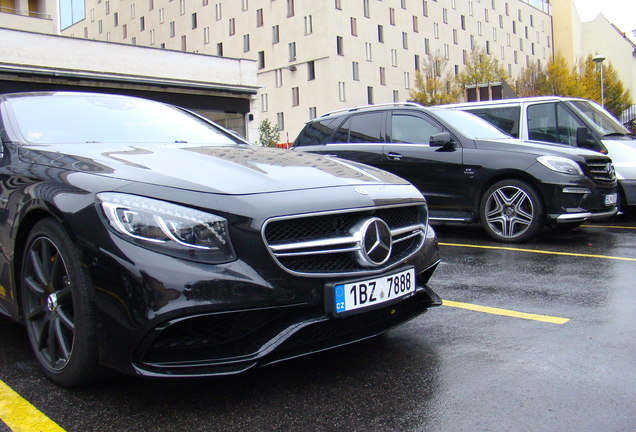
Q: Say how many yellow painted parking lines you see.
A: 4